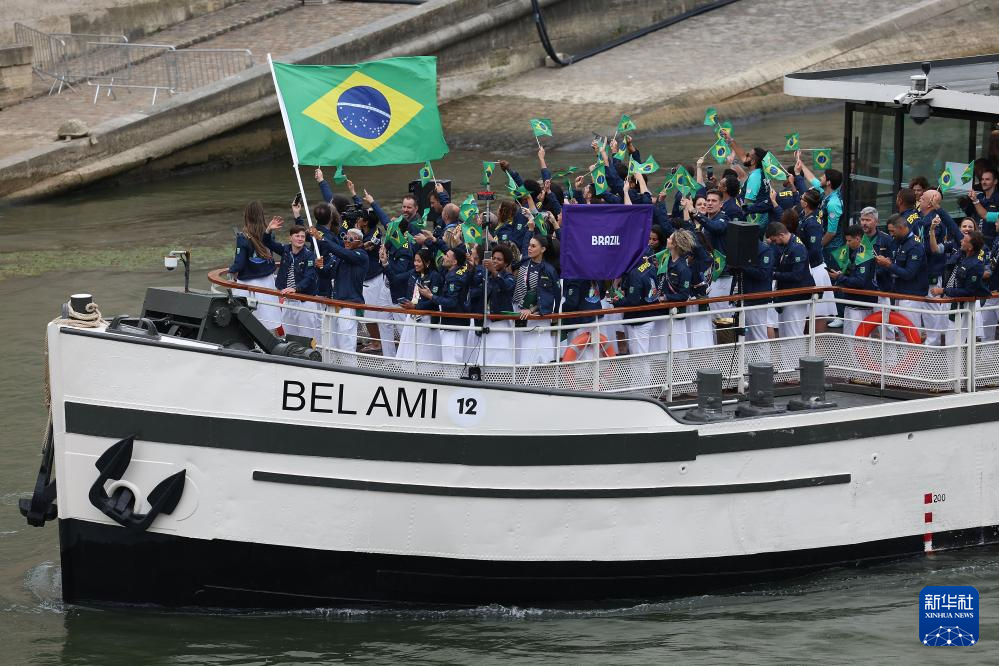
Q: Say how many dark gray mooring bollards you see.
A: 3